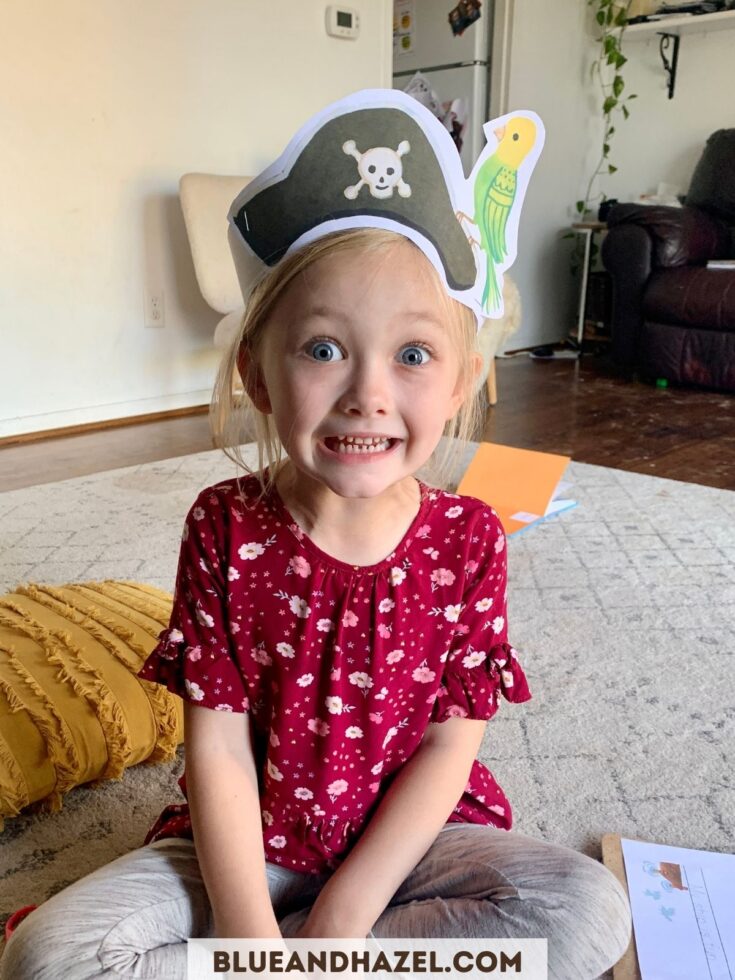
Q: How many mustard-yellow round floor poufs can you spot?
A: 1